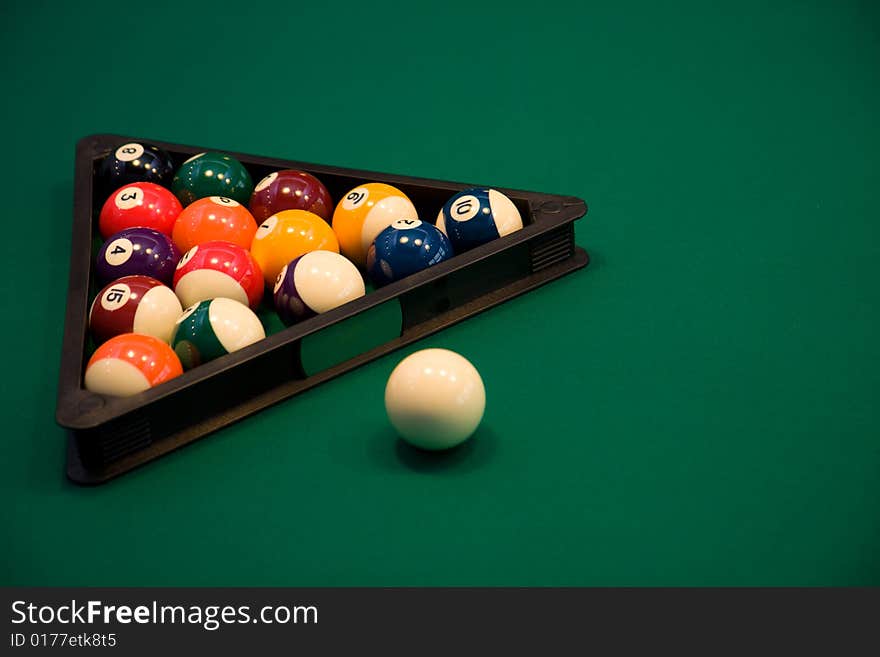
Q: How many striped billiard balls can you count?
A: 7